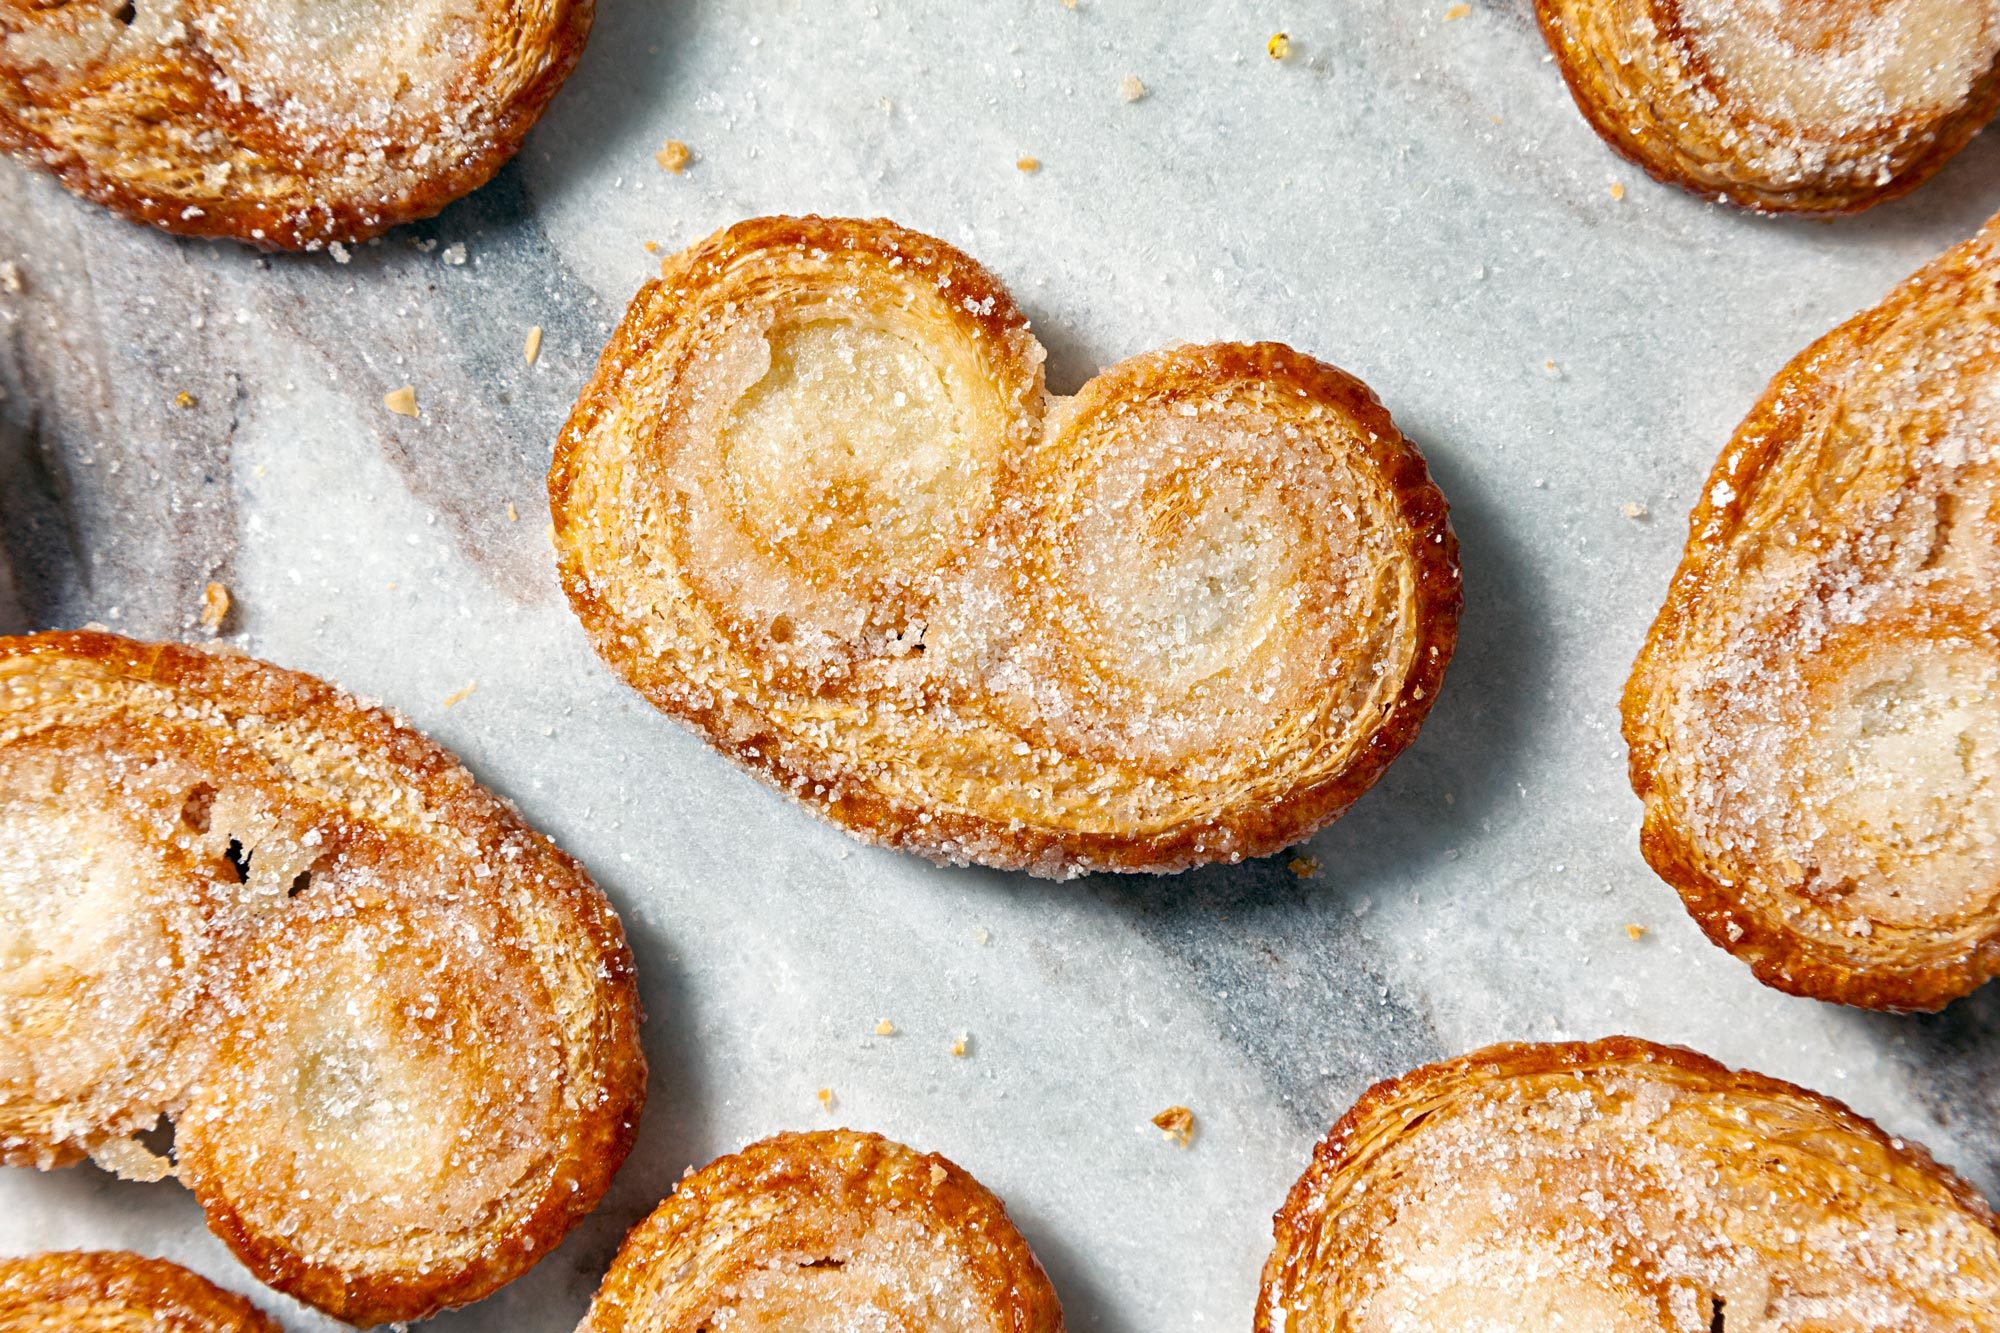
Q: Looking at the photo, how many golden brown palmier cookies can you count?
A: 8